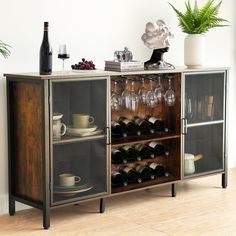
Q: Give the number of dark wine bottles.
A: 13